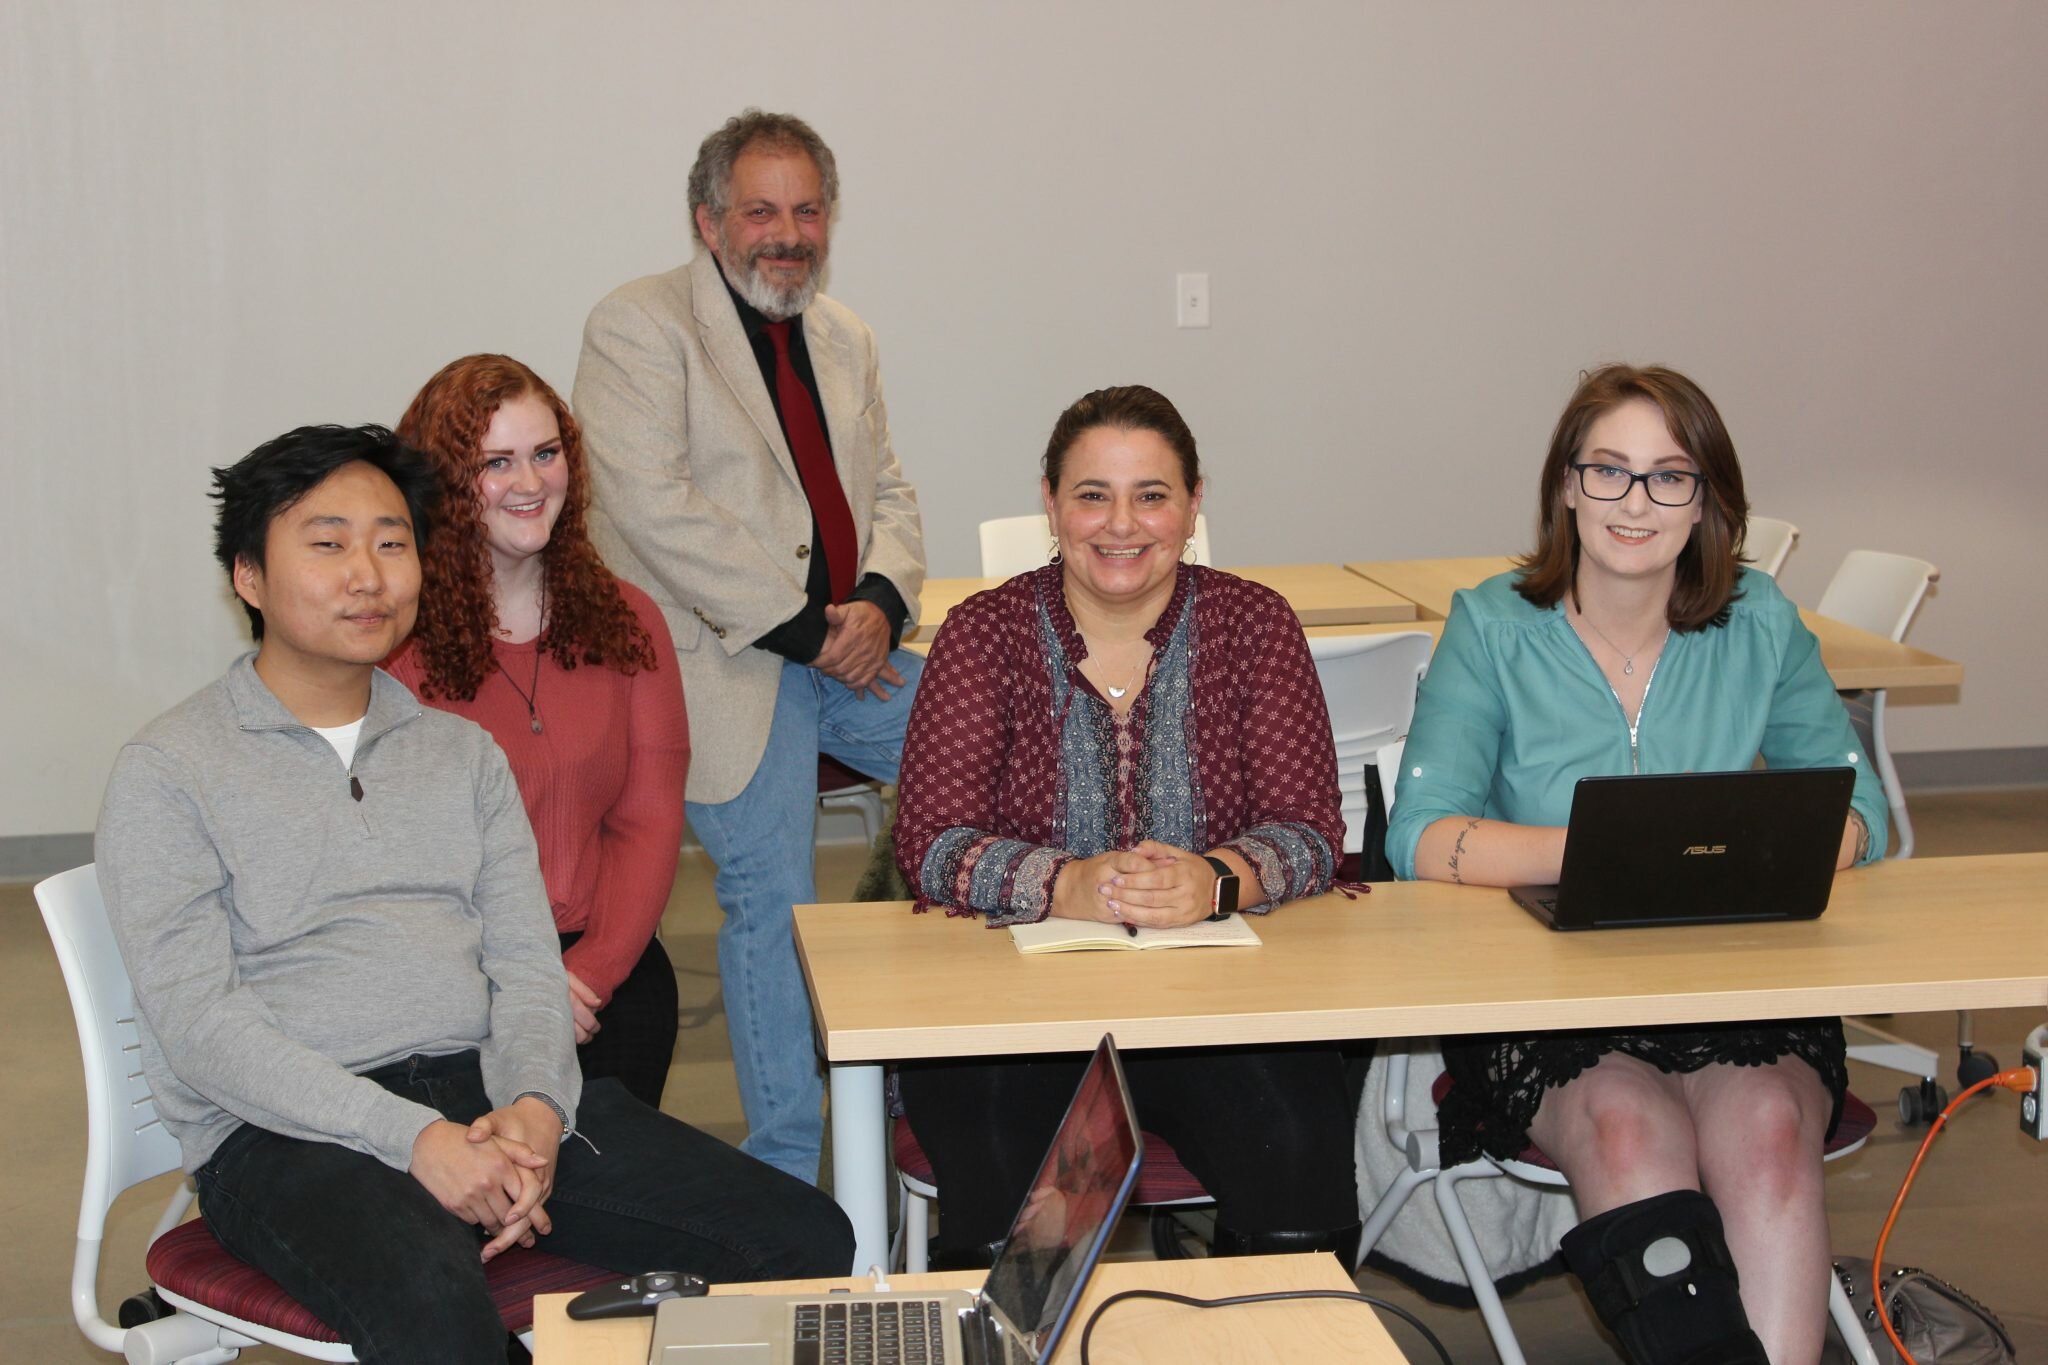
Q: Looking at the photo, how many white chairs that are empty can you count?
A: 4